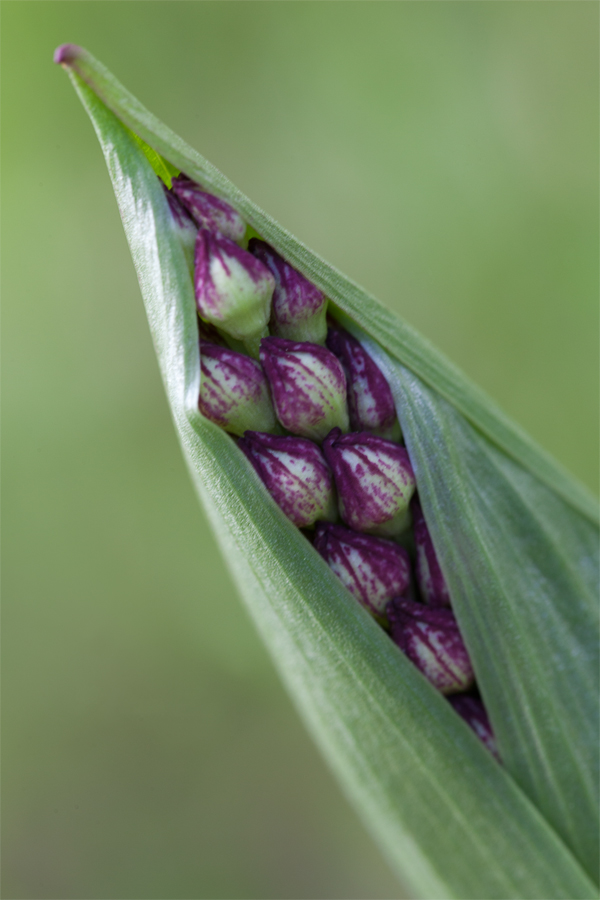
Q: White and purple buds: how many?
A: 13